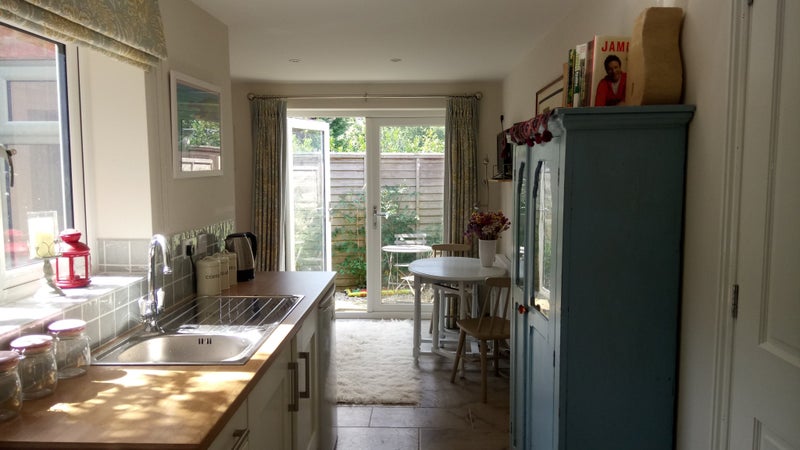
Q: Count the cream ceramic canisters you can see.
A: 3